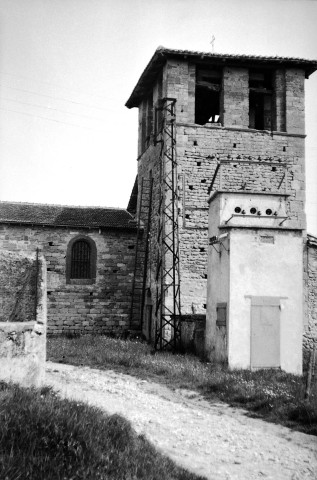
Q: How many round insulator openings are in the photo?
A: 3